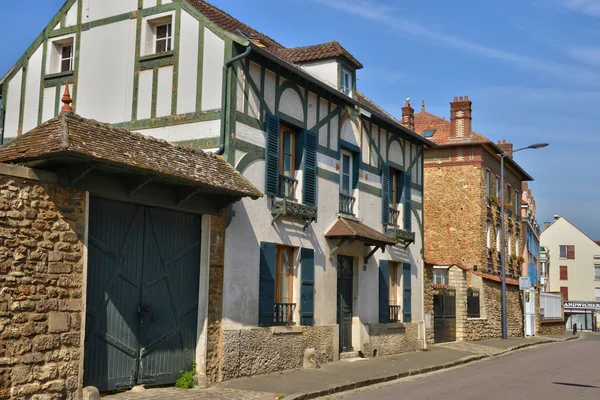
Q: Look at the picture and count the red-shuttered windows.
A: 3